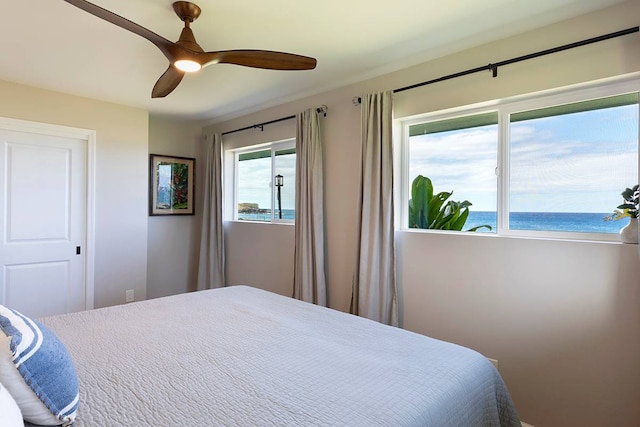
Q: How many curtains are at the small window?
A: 2